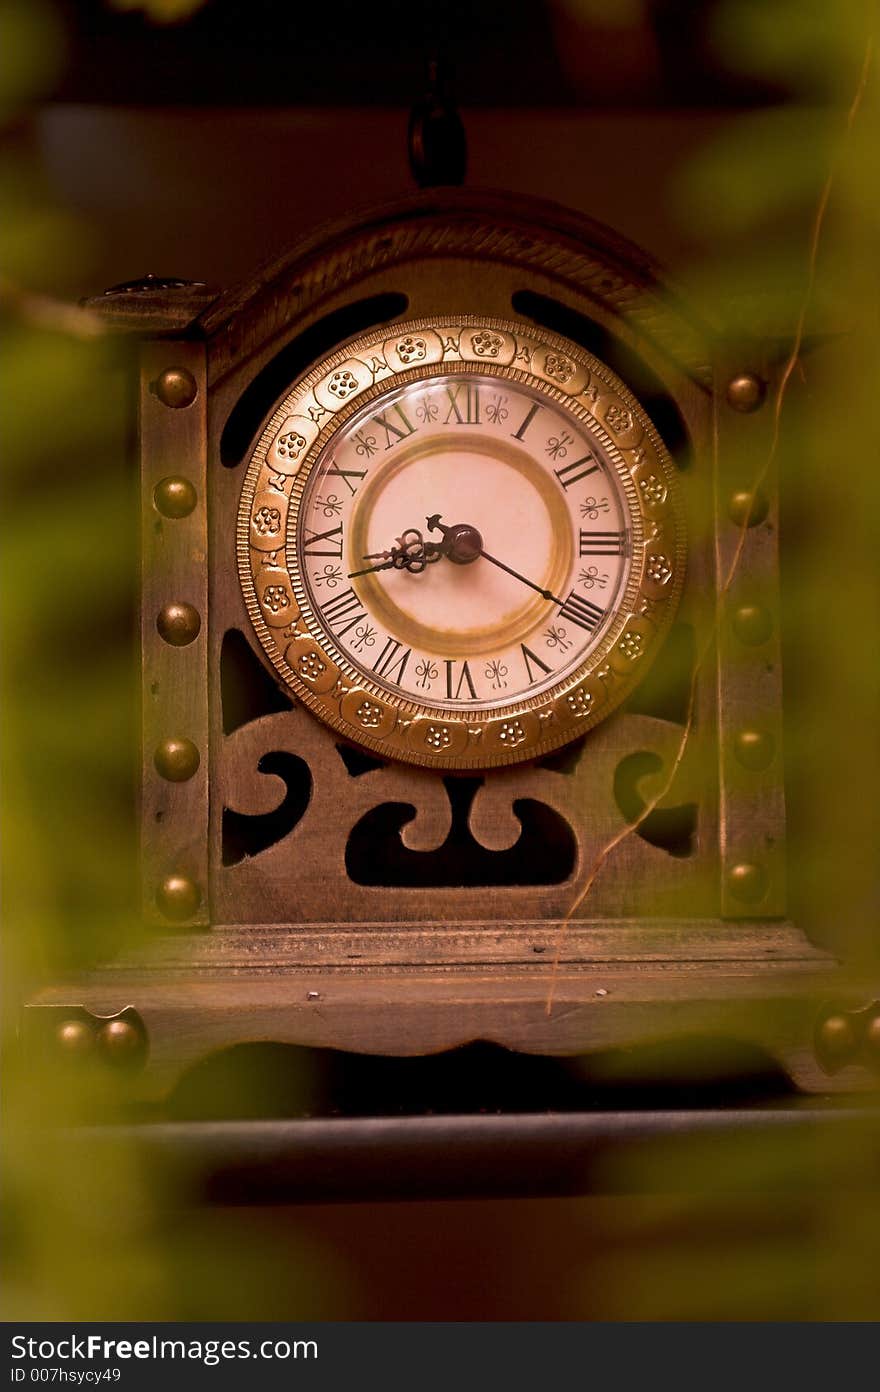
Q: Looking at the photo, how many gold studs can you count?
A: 14